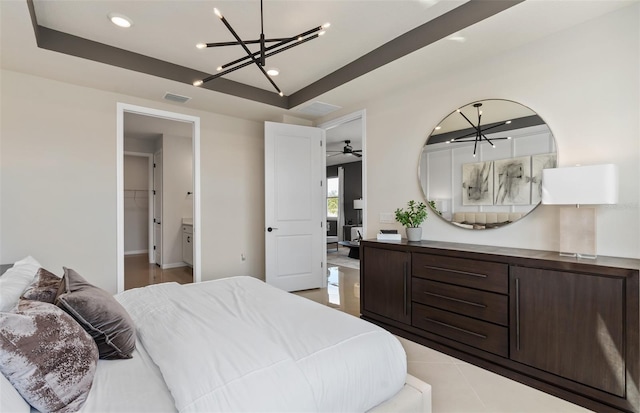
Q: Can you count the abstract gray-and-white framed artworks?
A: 3